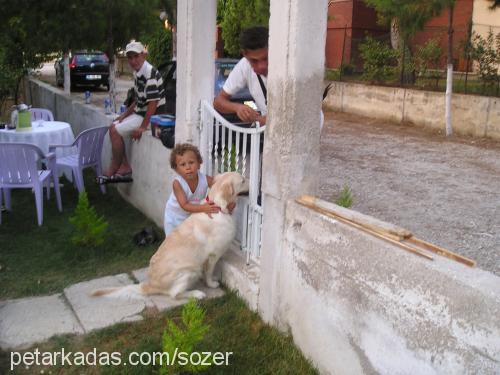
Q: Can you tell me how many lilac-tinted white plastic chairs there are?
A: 3